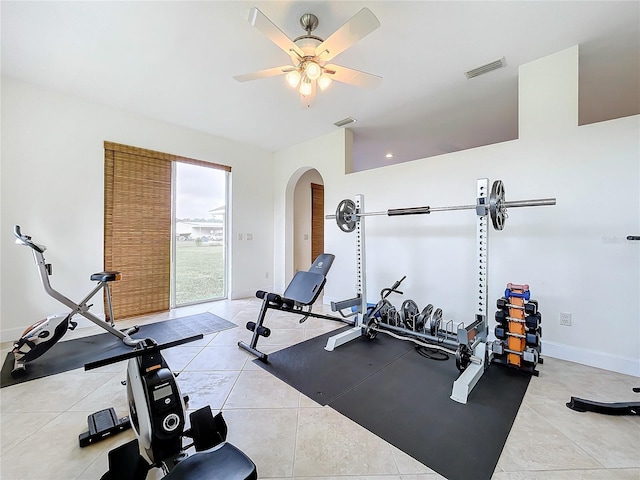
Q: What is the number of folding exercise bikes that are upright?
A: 1